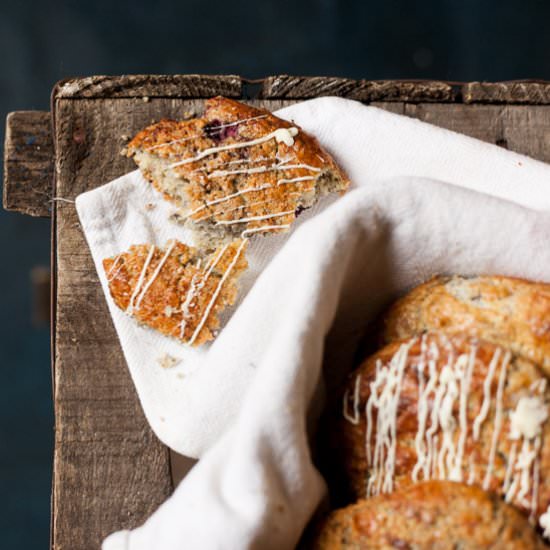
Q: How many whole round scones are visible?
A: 3